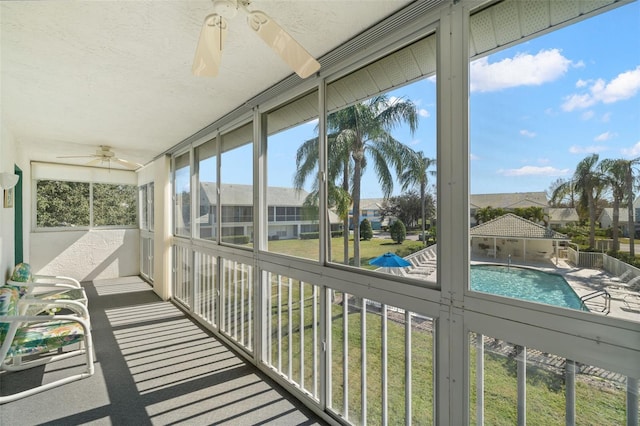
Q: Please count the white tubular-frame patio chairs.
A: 2